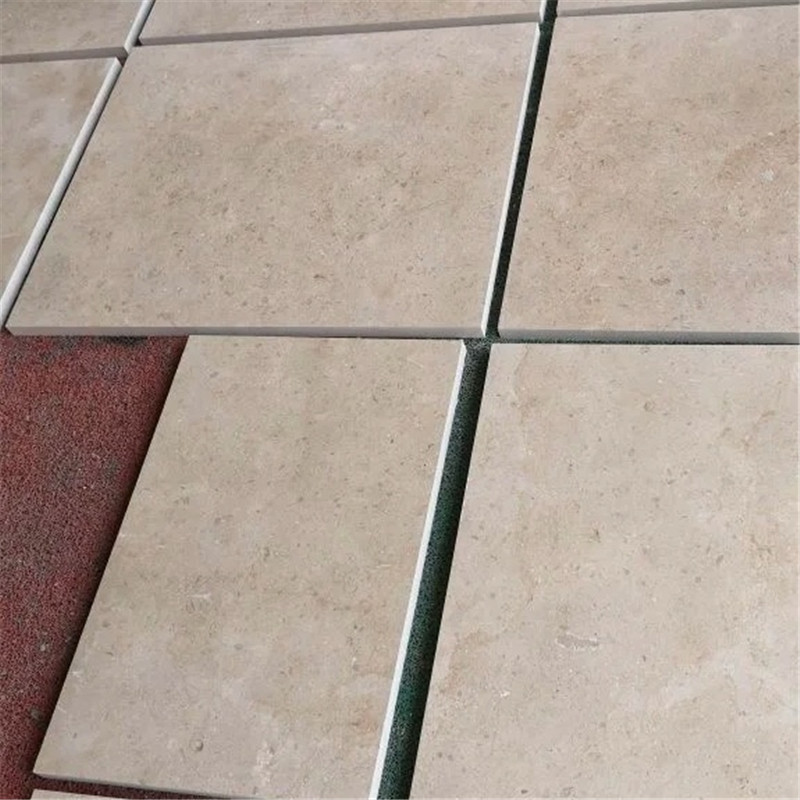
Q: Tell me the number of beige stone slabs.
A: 9